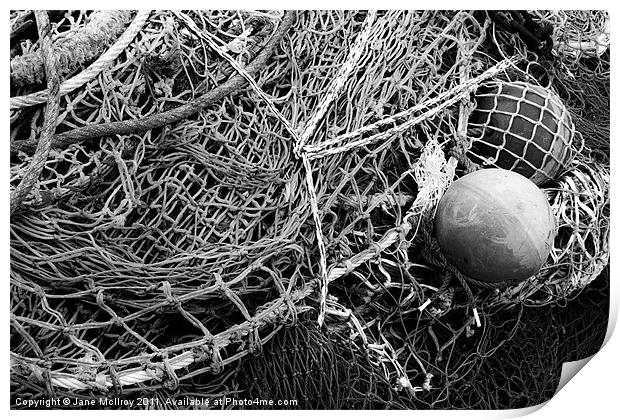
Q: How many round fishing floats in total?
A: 2